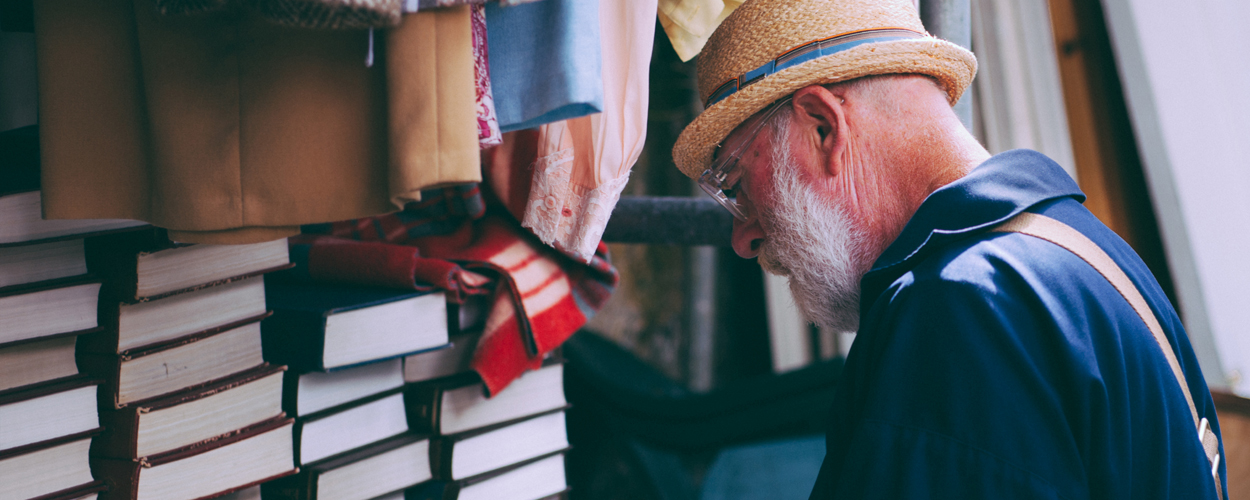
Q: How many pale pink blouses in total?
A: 1